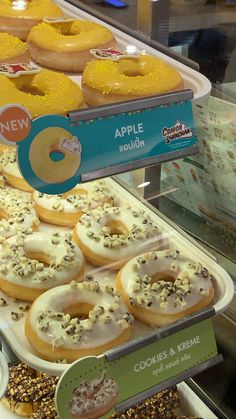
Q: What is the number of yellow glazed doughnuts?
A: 5